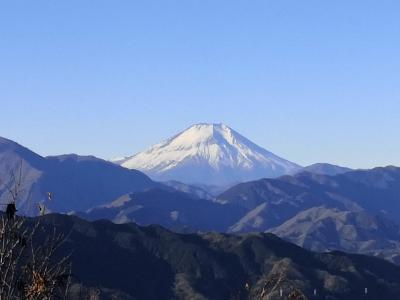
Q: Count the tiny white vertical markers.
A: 3